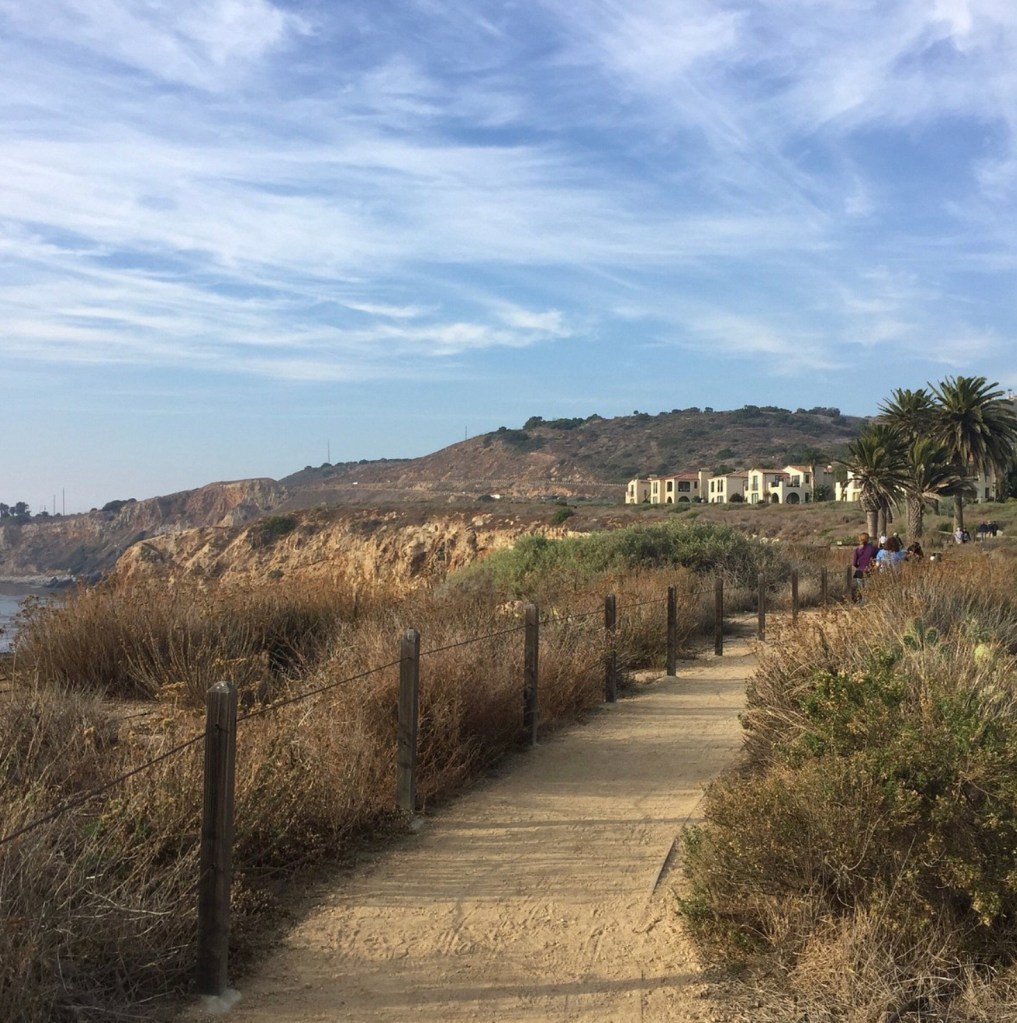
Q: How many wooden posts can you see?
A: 10